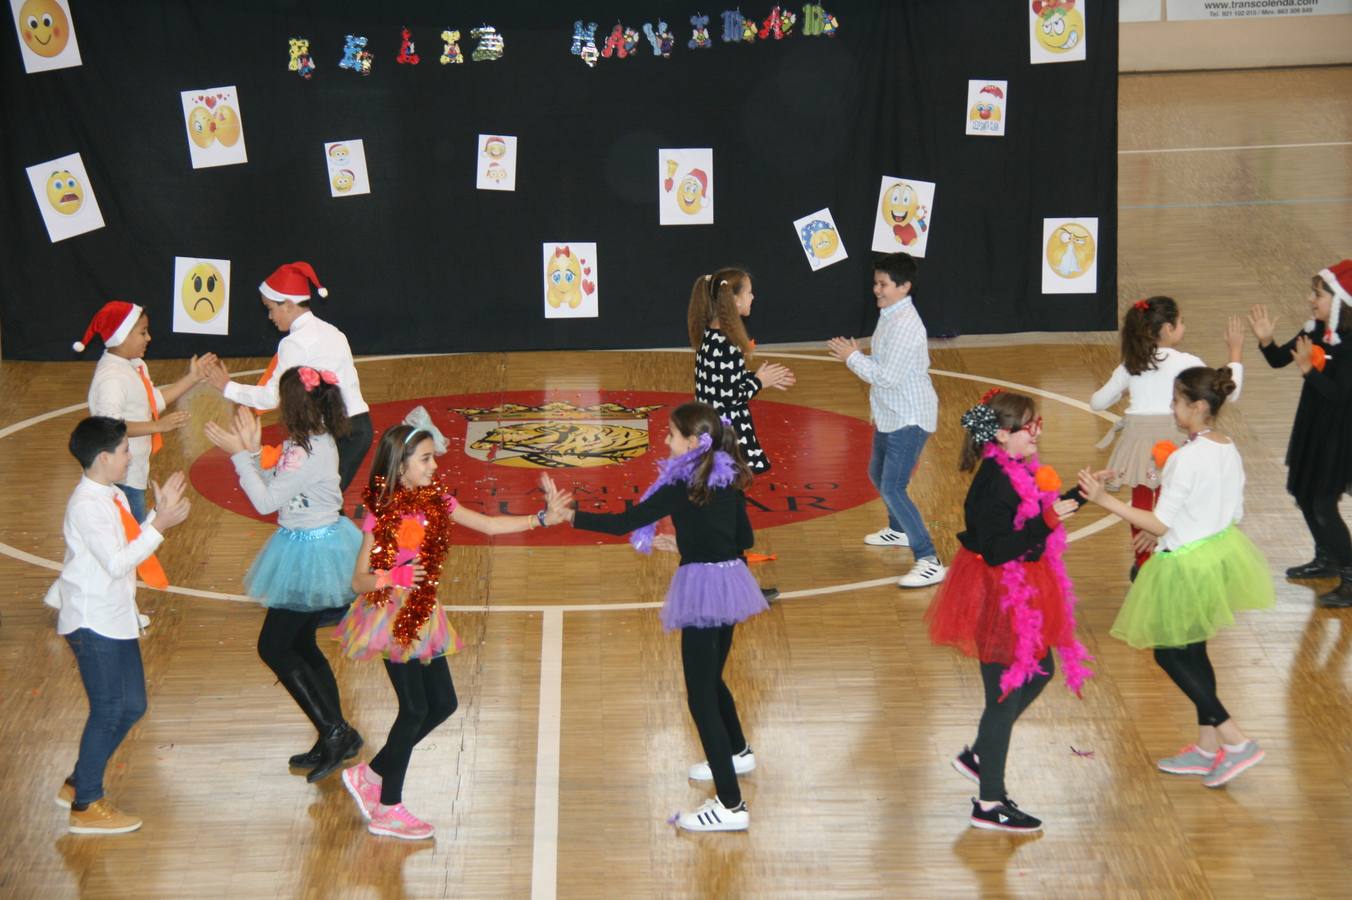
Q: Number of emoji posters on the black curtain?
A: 13